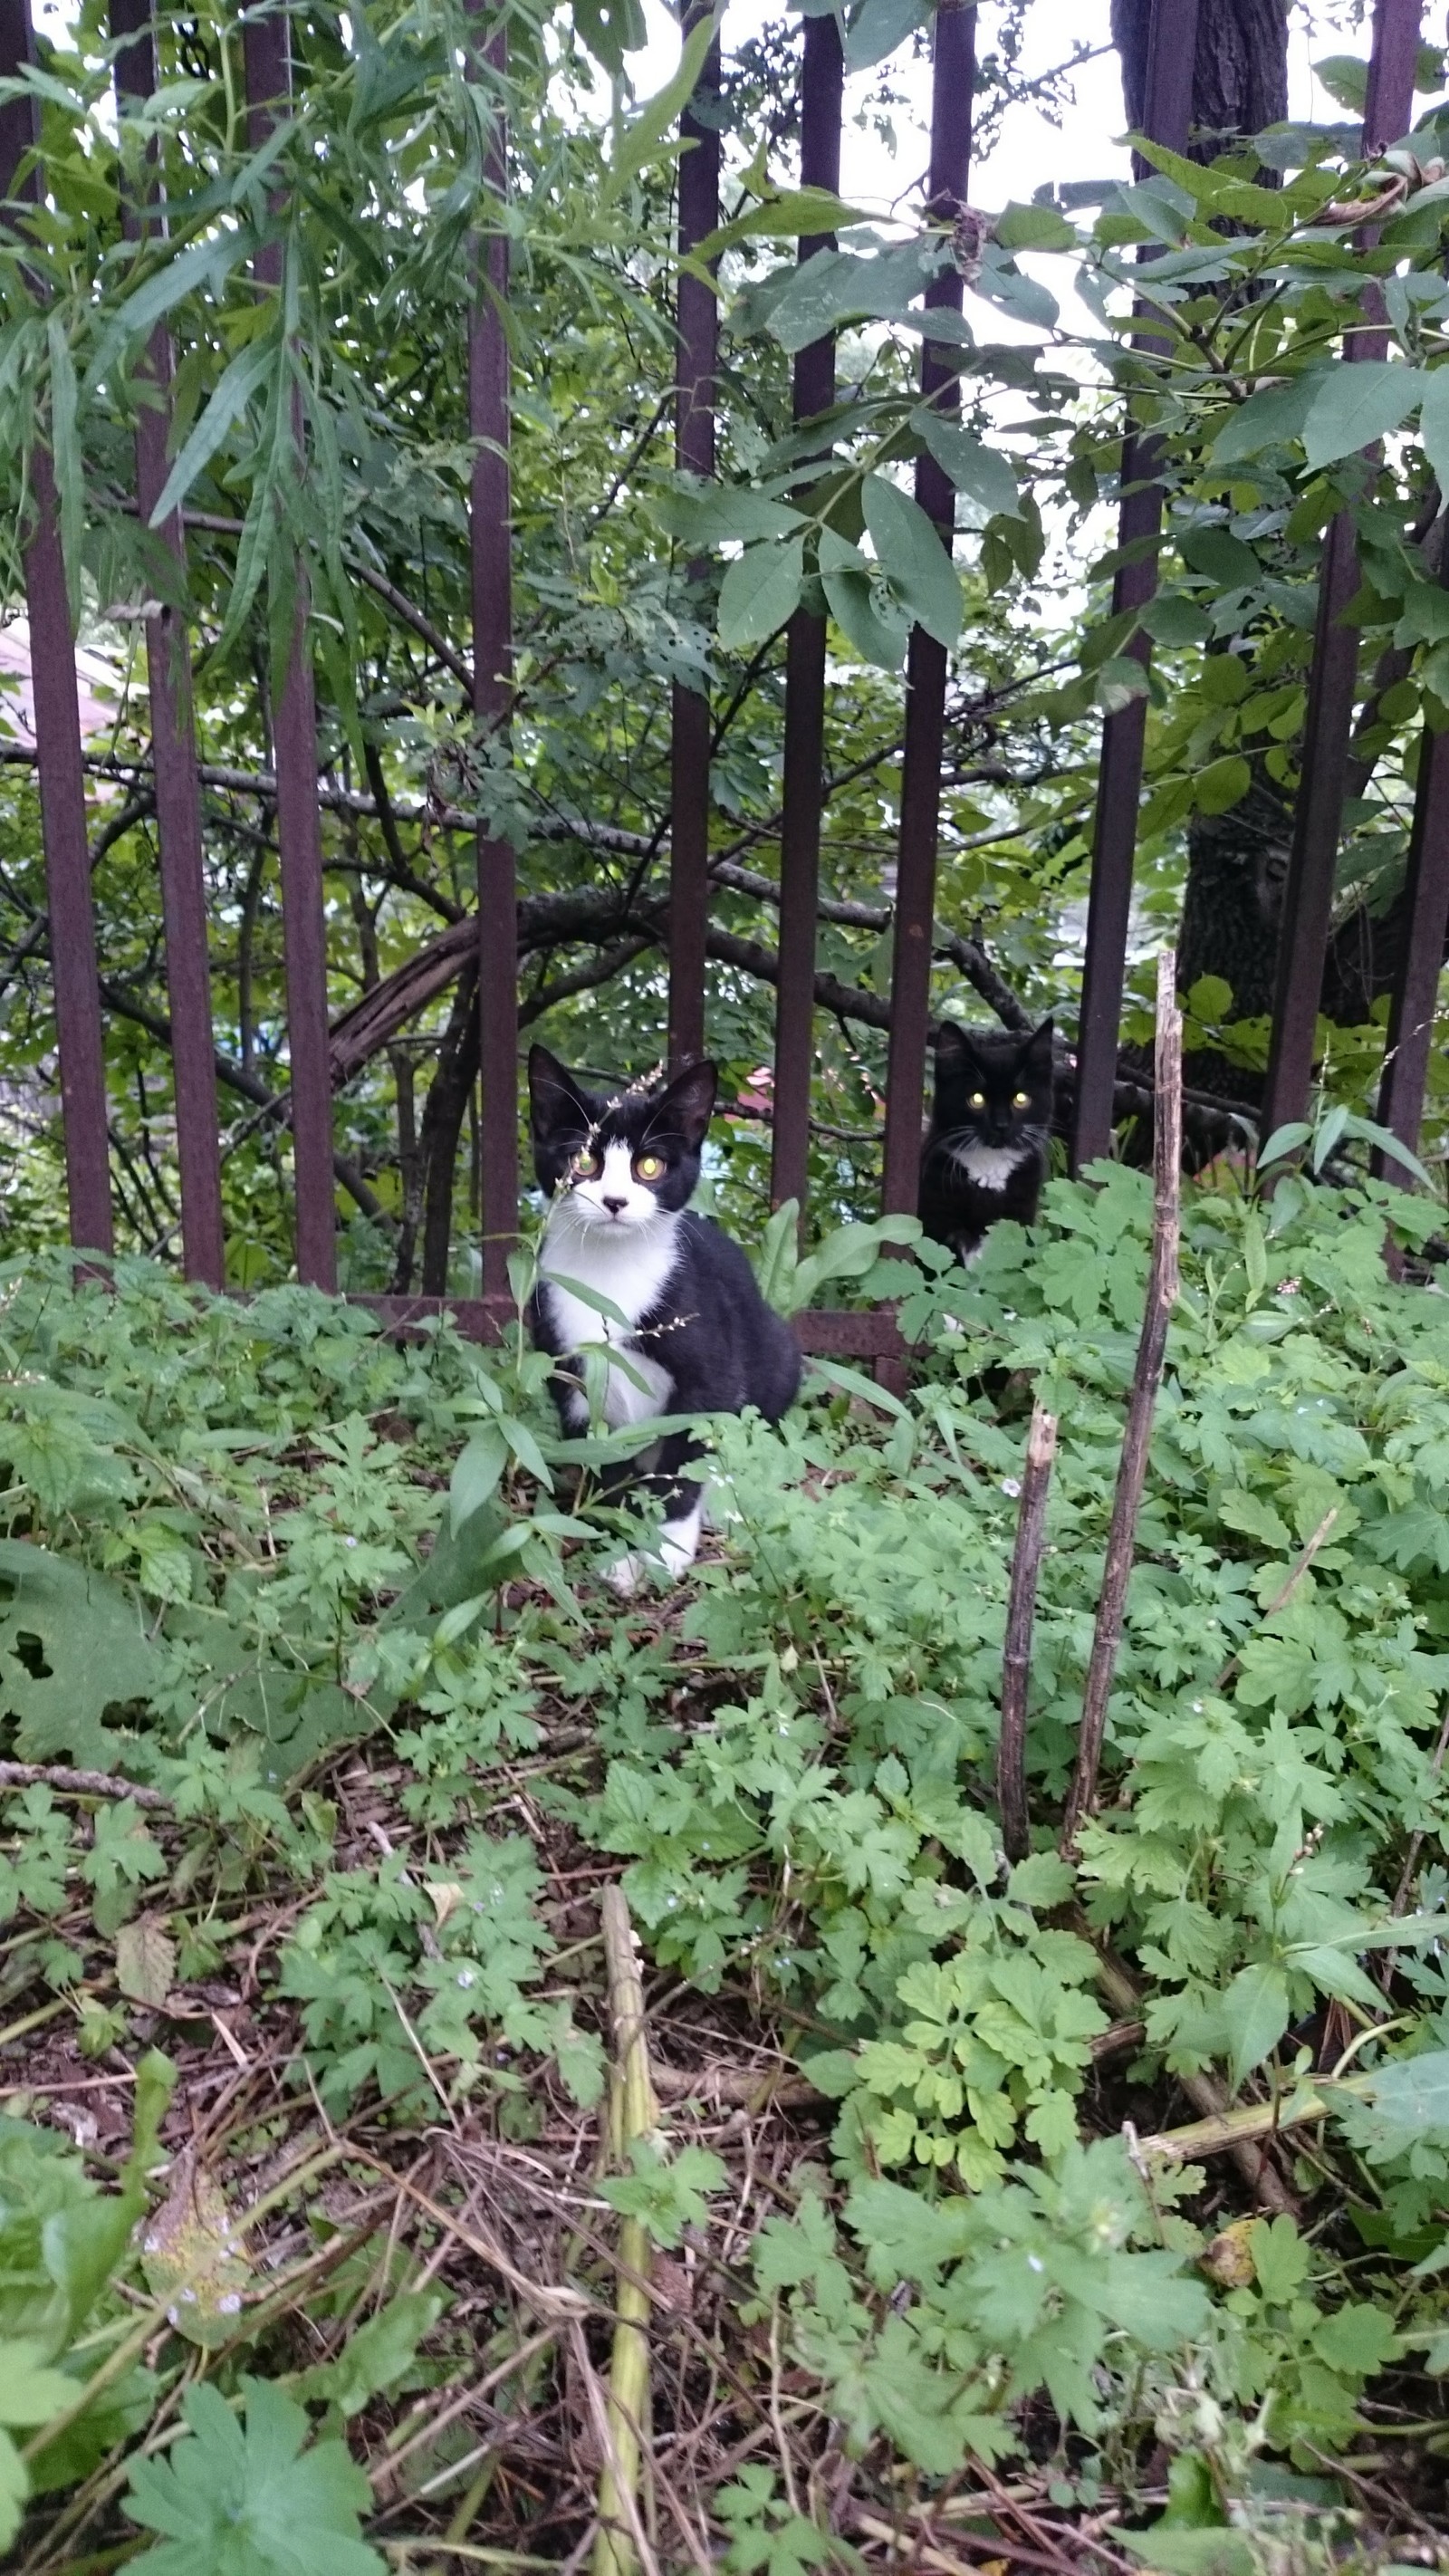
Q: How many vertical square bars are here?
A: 10